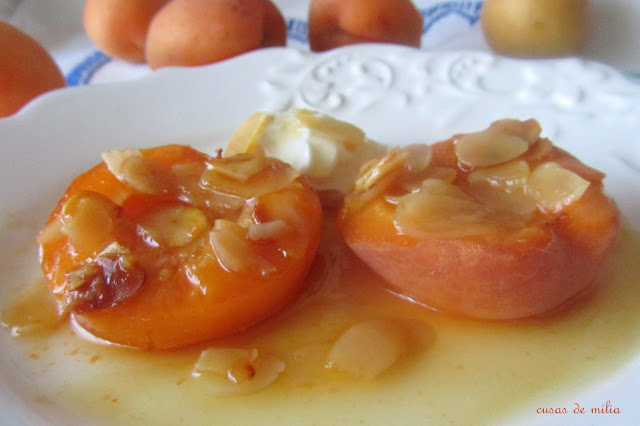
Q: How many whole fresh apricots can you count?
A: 5